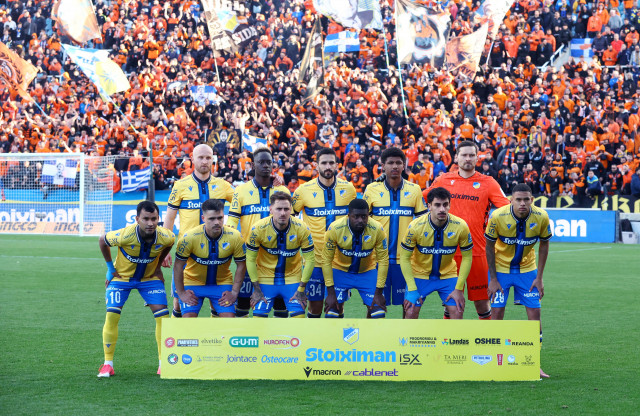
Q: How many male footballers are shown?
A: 11